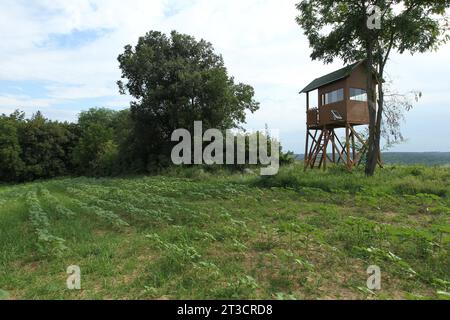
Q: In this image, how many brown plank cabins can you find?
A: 1